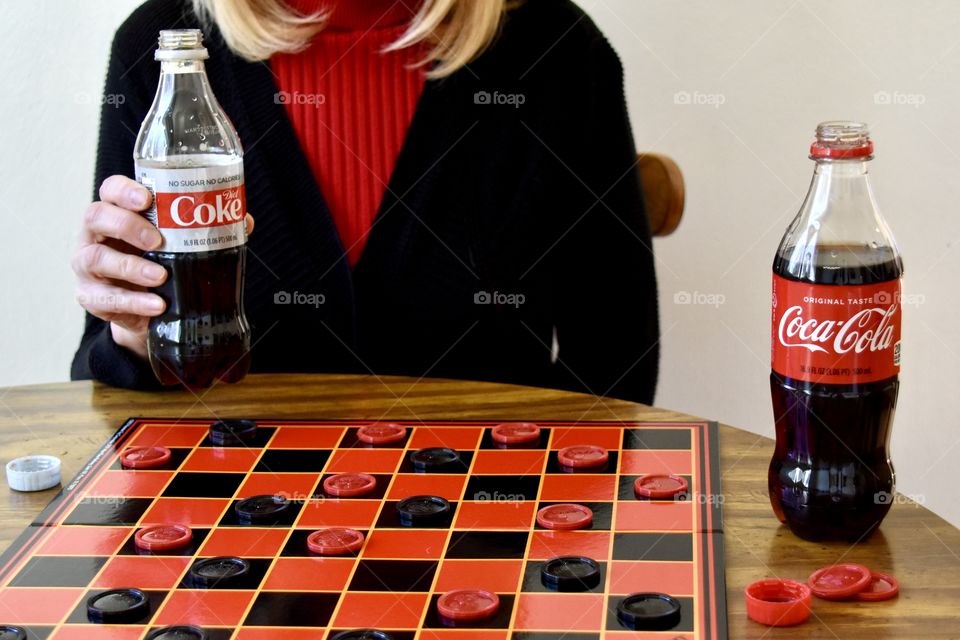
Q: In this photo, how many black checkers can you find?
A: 11